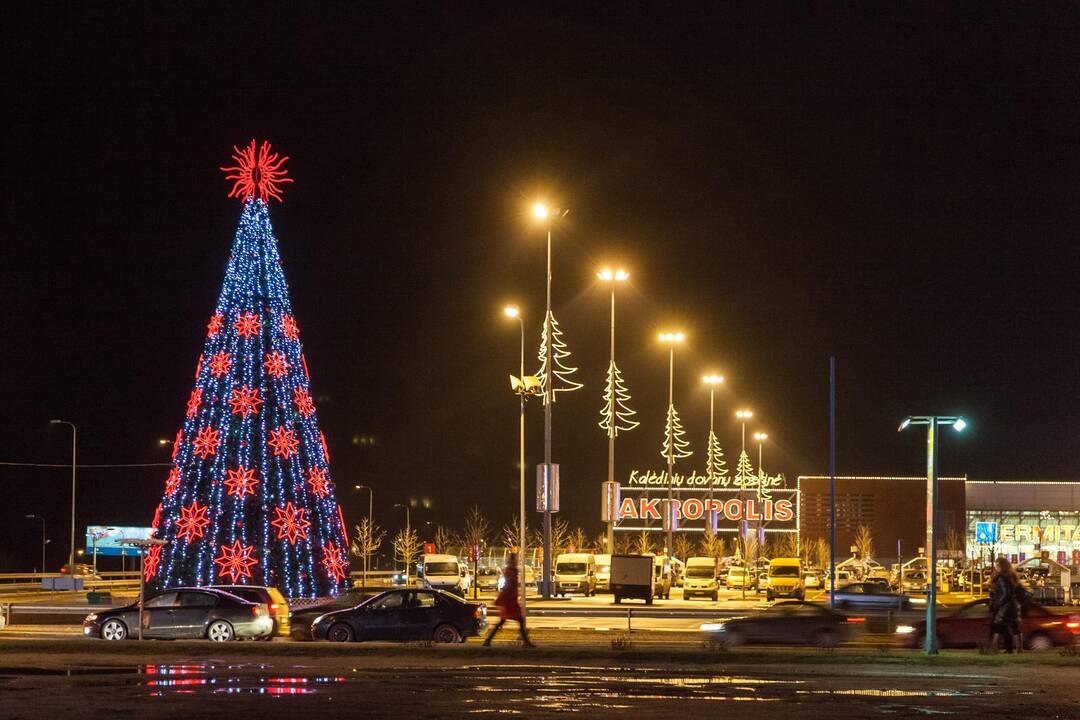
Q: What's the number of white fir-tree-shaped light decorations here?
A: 6